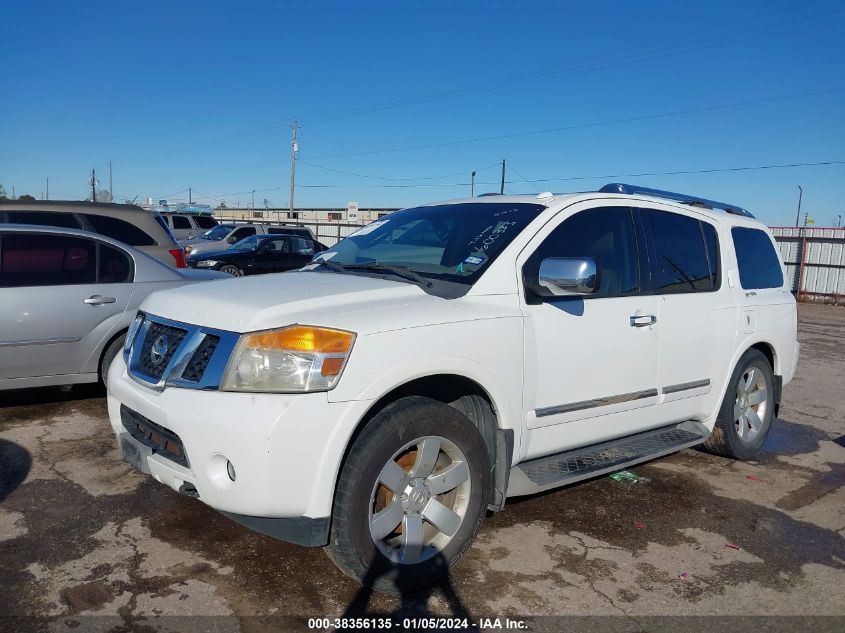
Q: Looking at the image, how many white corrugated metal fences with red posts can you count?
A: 1